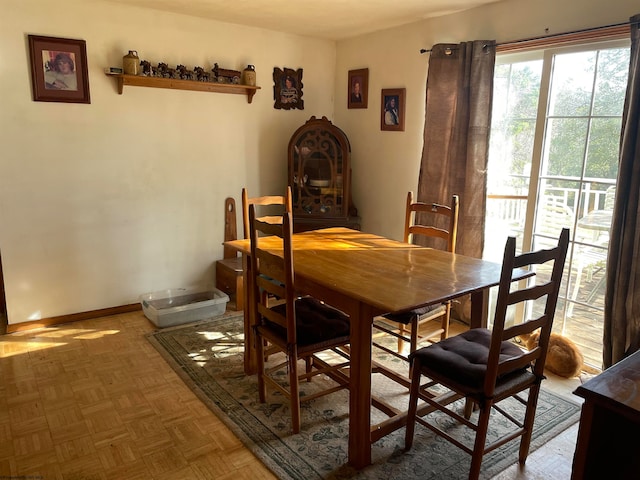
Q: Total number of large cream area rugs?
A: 1